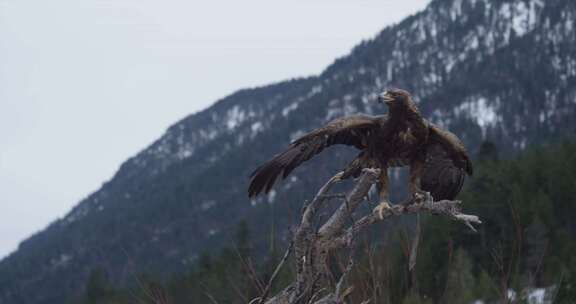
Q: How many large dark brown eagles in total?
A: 1